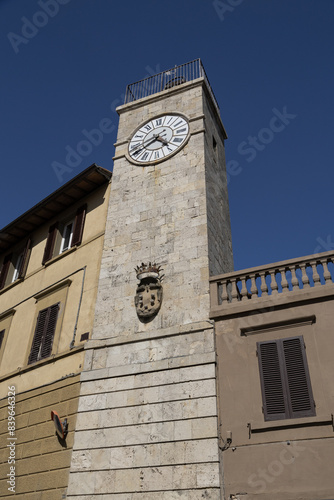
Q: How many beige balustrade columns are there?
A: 11